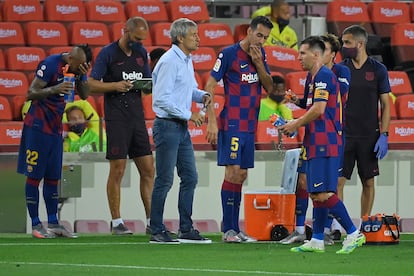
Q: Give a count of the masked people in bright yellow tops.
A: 3